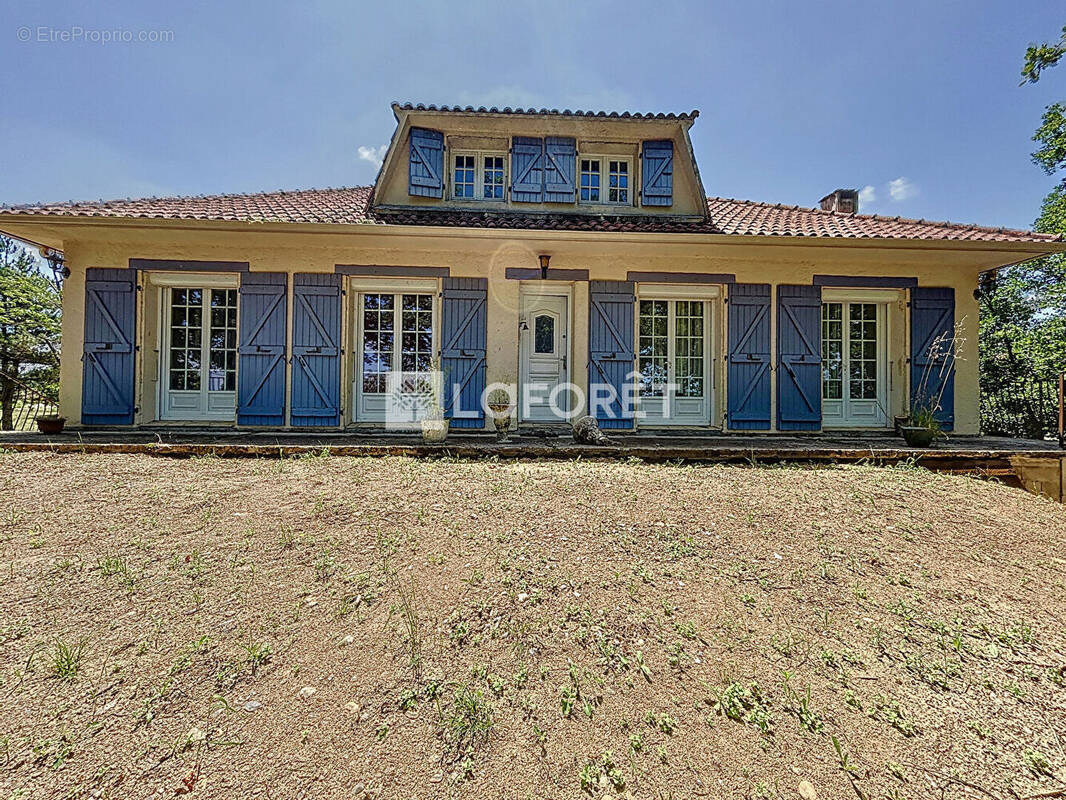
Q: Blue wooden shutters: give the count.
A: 12